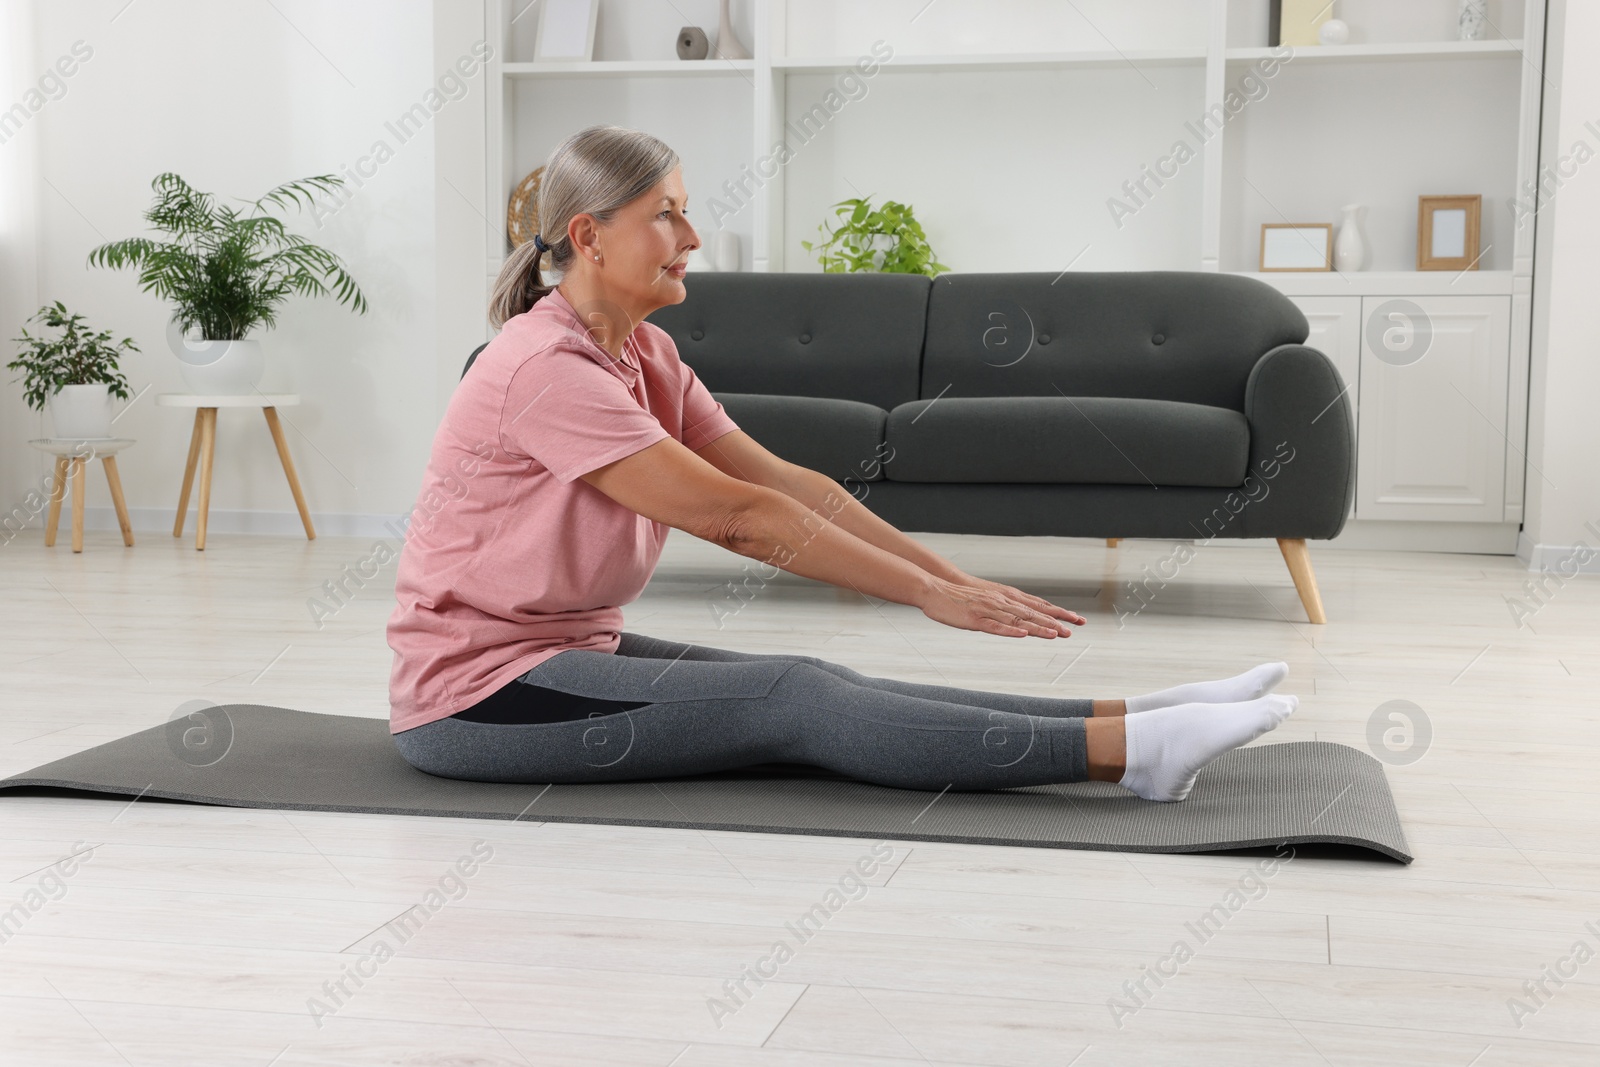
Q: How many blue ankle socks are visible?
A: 0